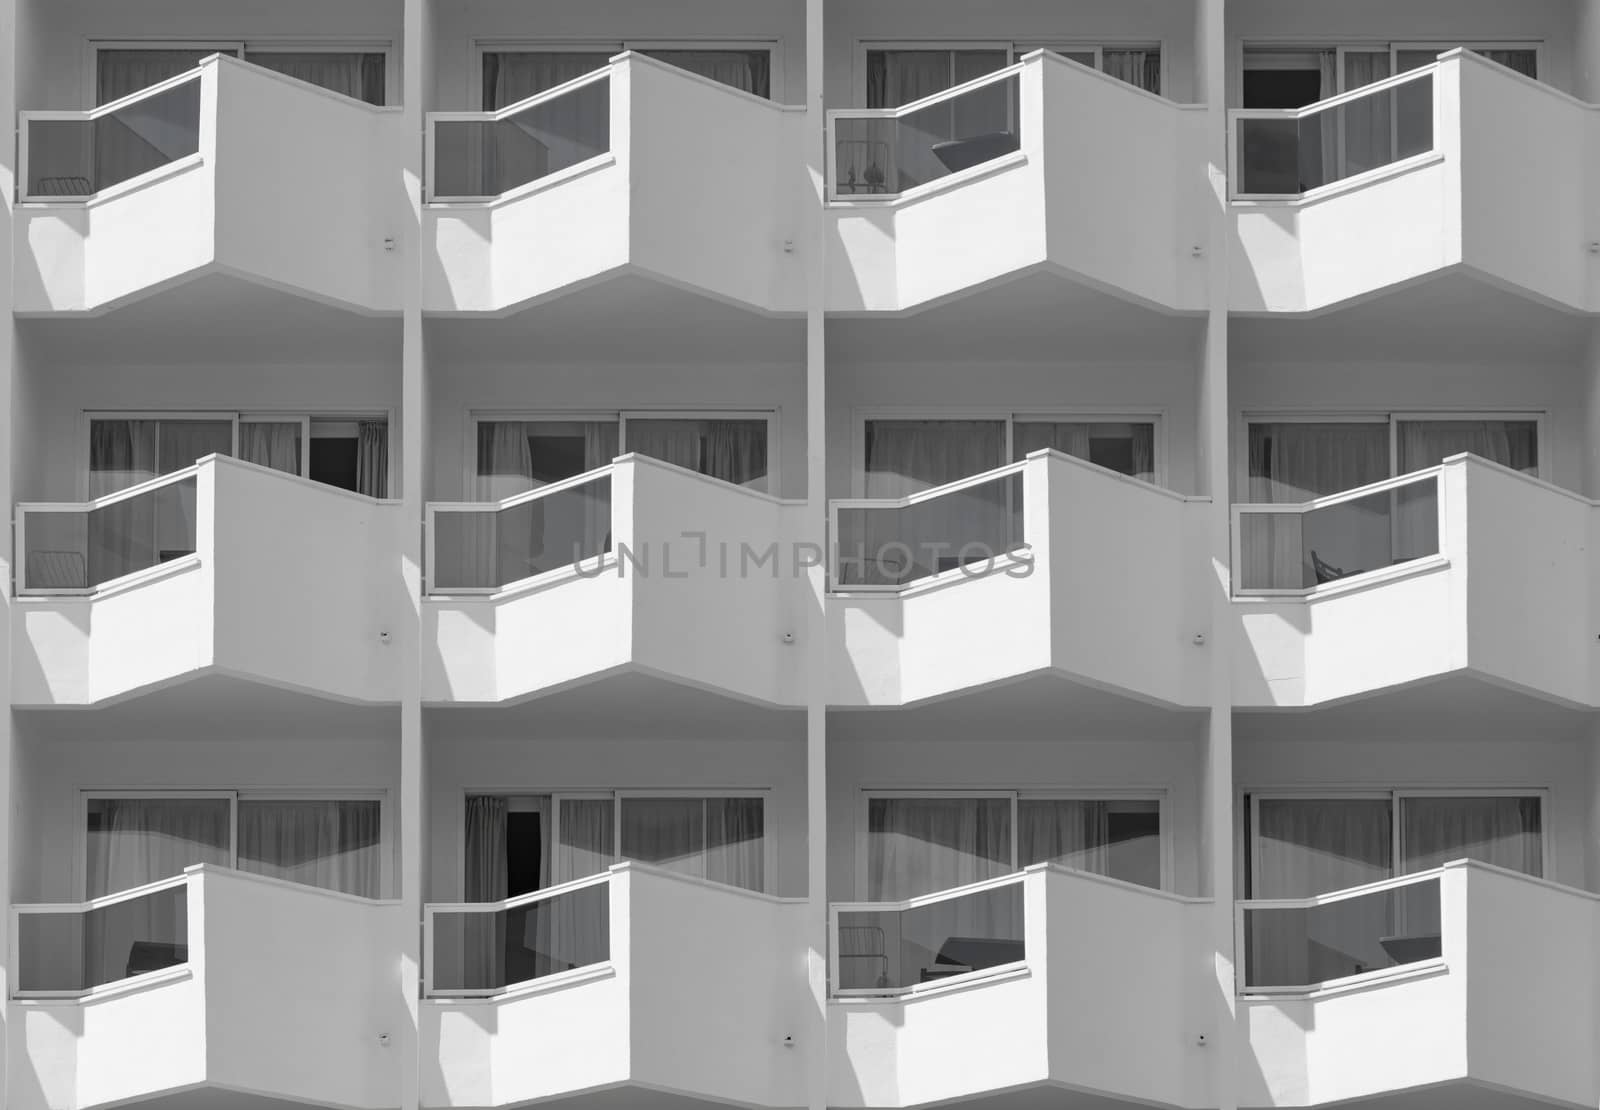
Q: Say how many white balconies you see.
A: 12